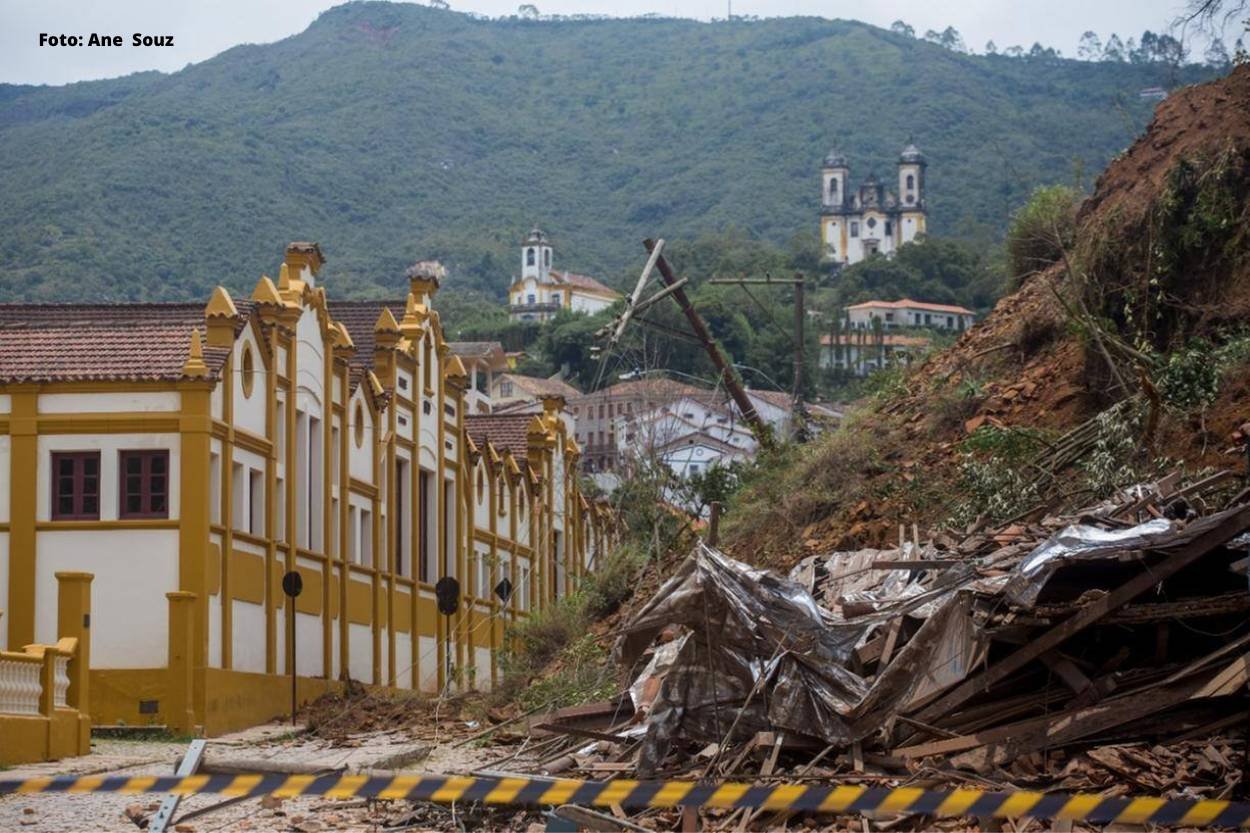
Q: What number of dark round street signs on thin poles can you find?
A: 2